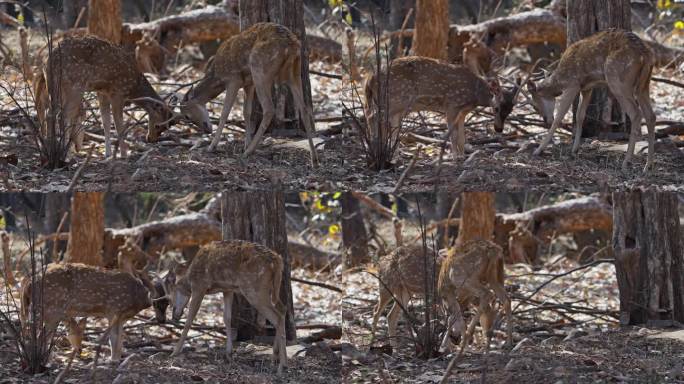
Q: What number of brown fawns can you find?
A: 8